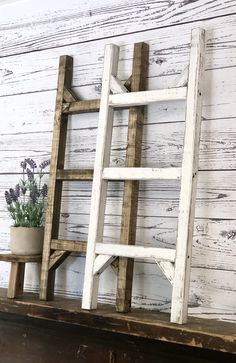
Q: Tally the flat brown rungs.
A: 3